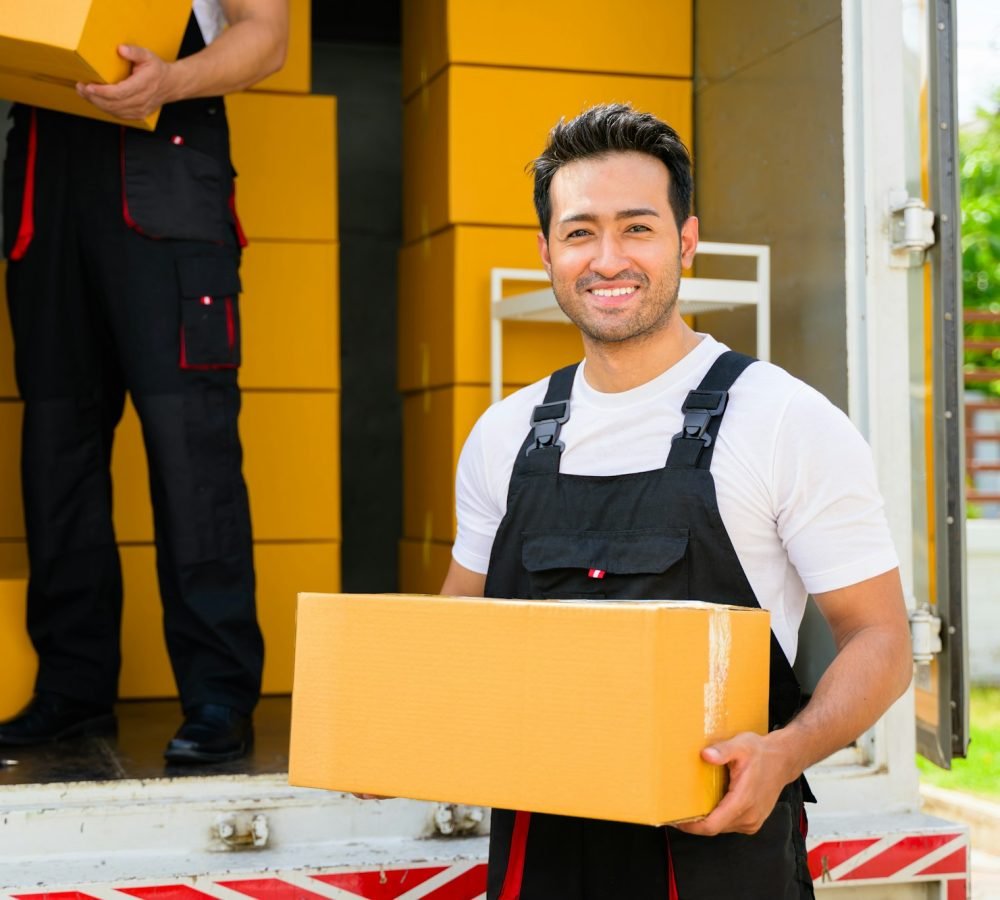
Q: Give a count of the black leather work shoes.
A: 2